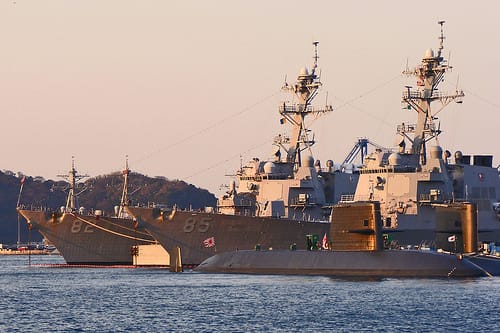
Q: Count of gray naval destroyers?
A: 2